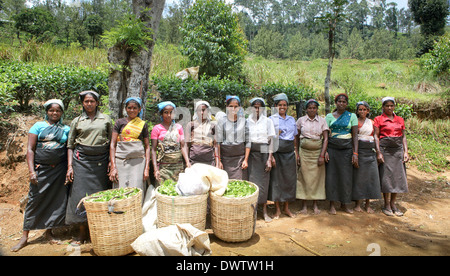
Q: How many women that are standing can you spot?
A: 12